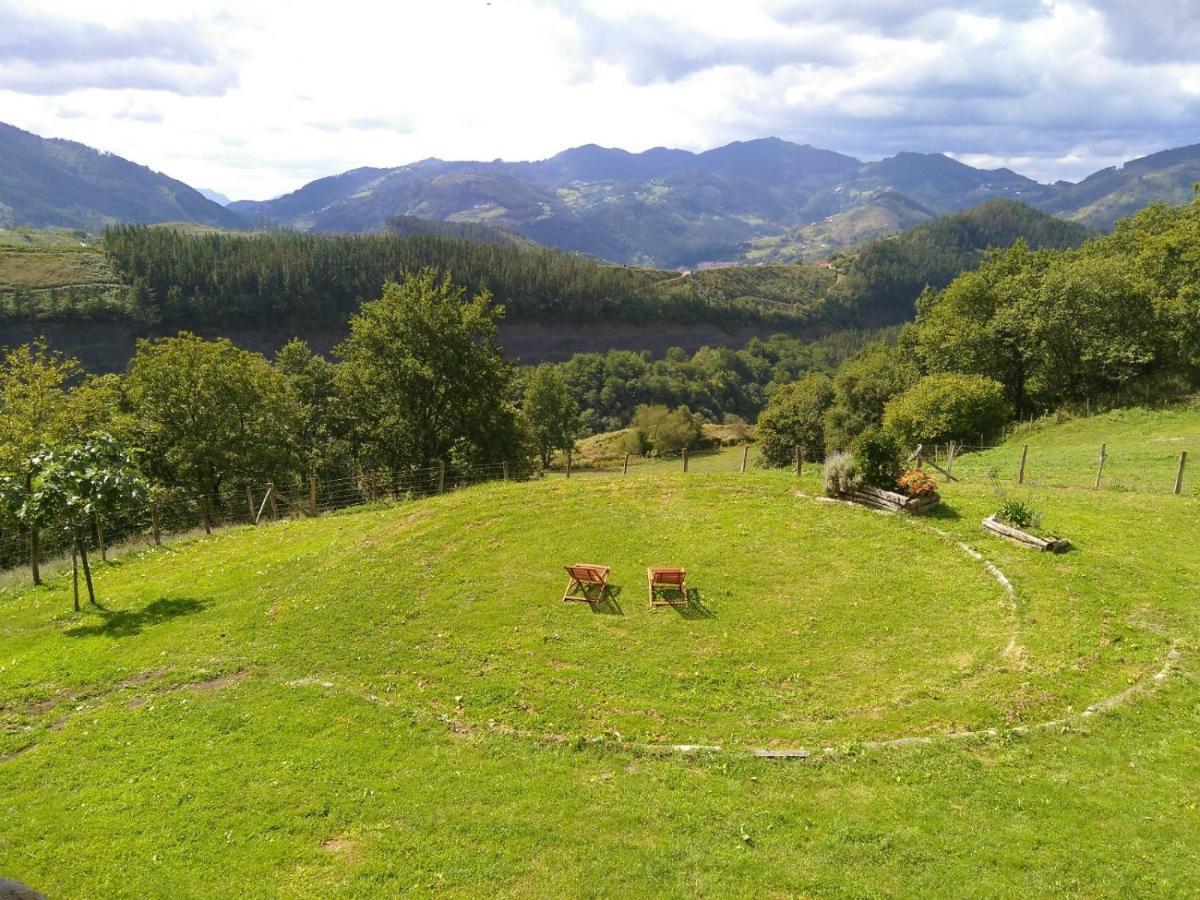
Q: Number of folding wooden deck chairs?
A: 2